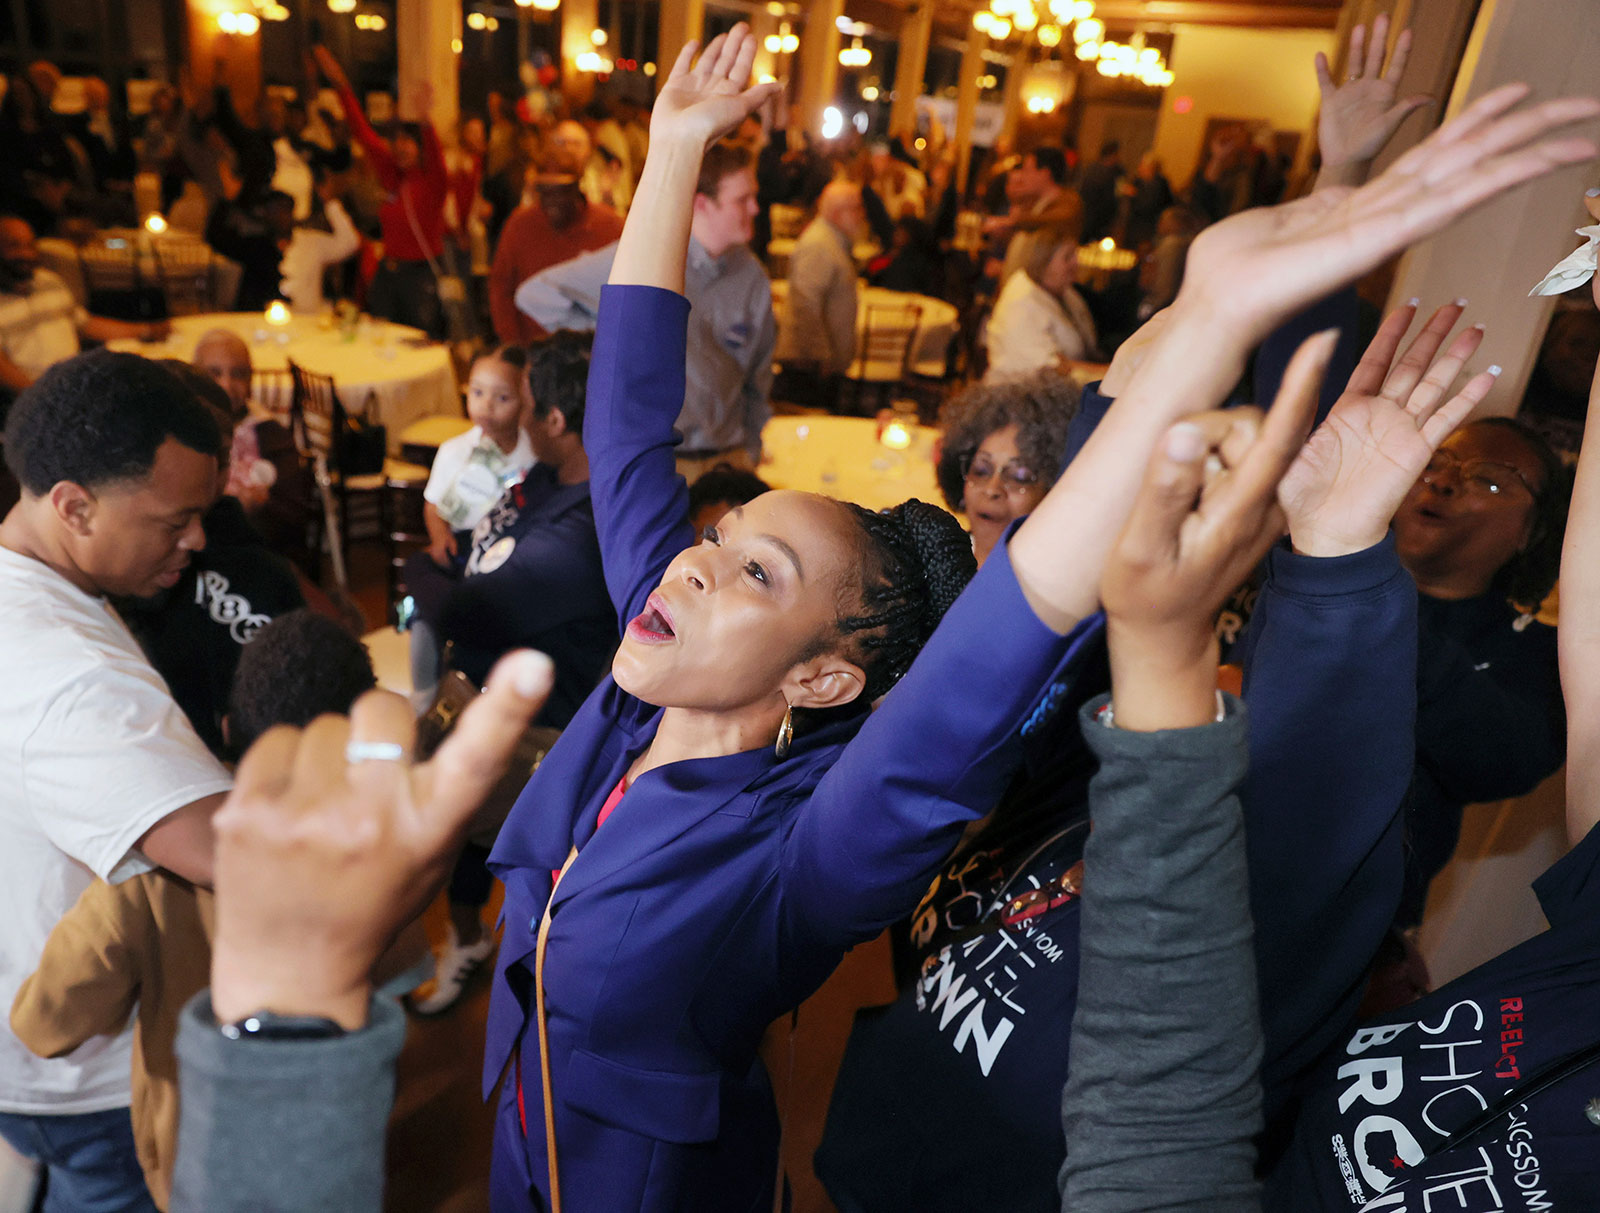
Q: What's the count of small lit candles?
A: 4